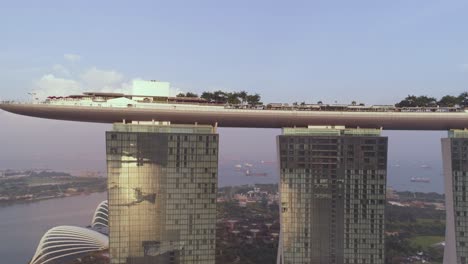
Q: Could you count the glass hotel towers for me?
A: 3